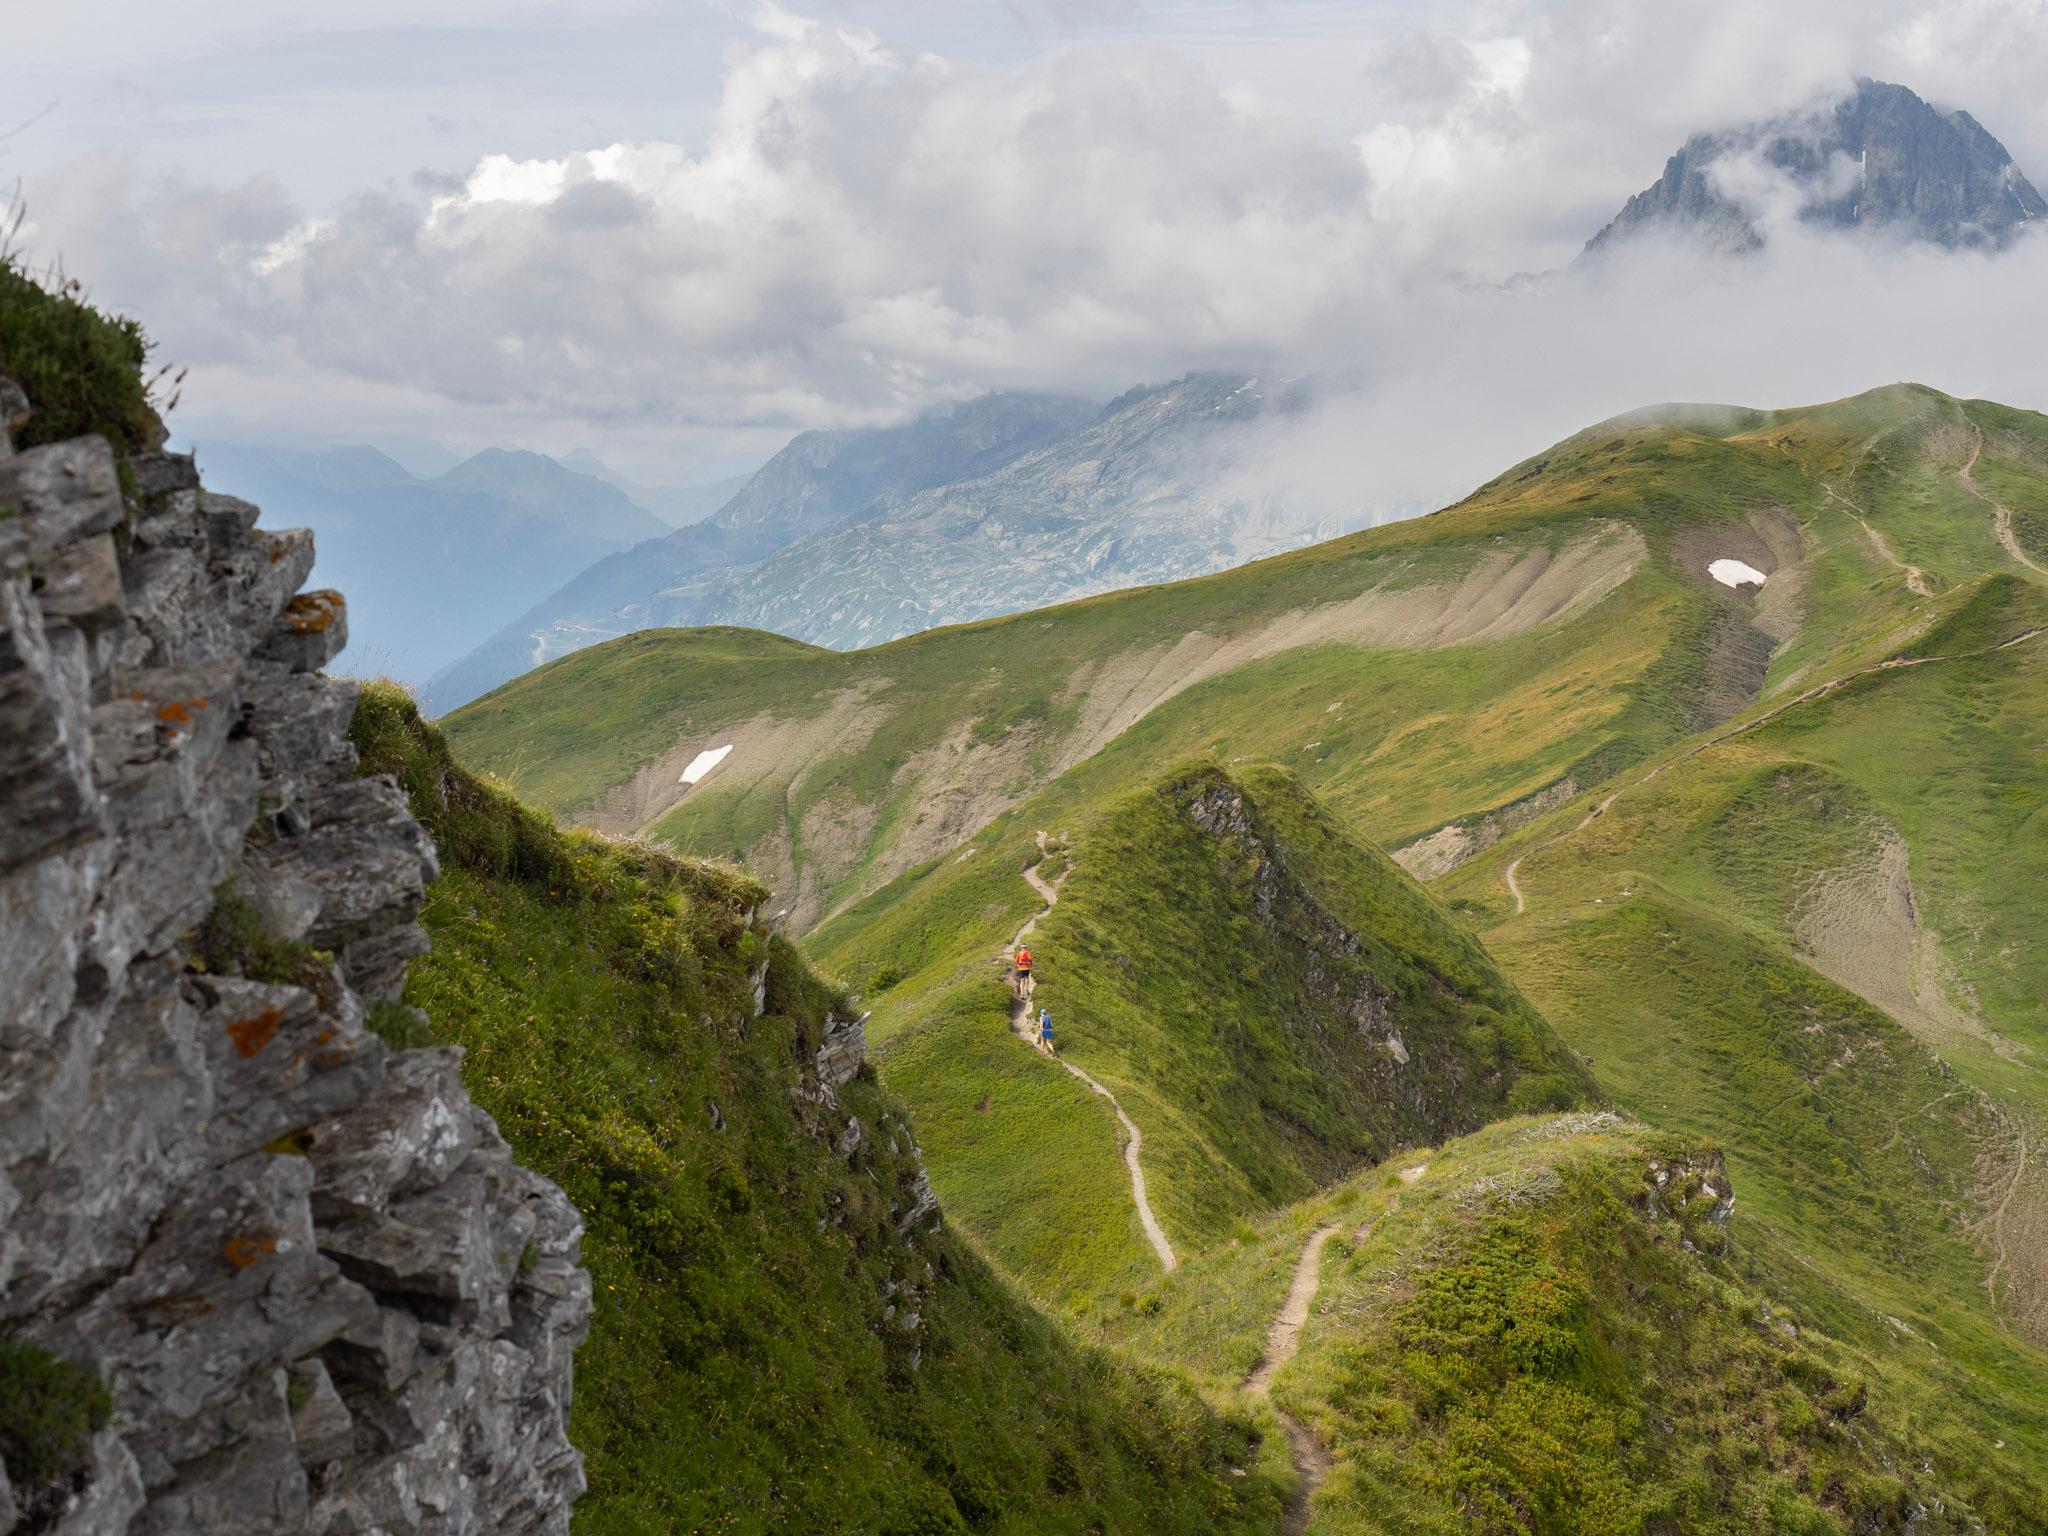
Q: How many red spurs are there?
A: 0